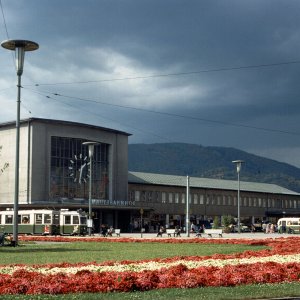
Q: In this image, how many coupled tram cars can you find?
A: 2